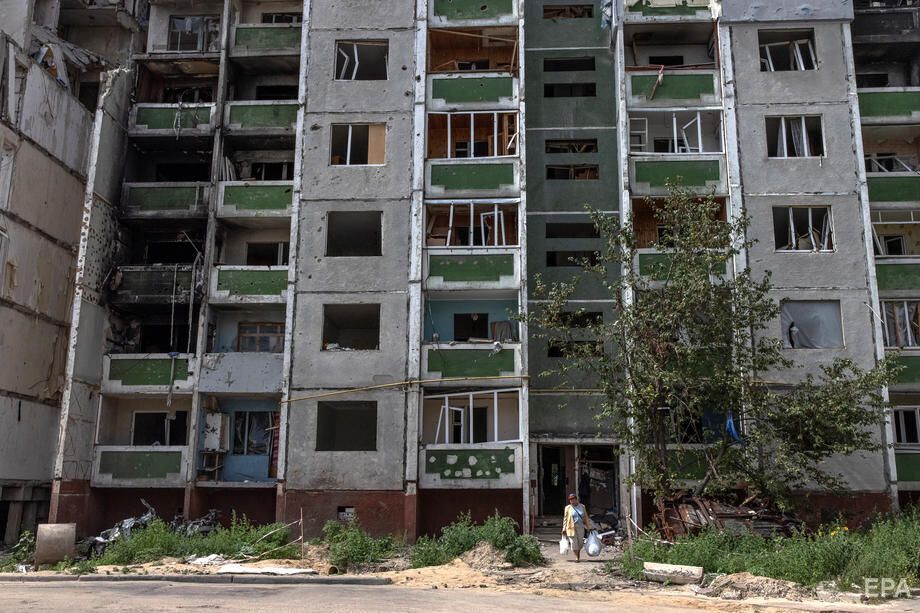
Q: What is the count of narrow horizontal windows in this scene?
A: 9